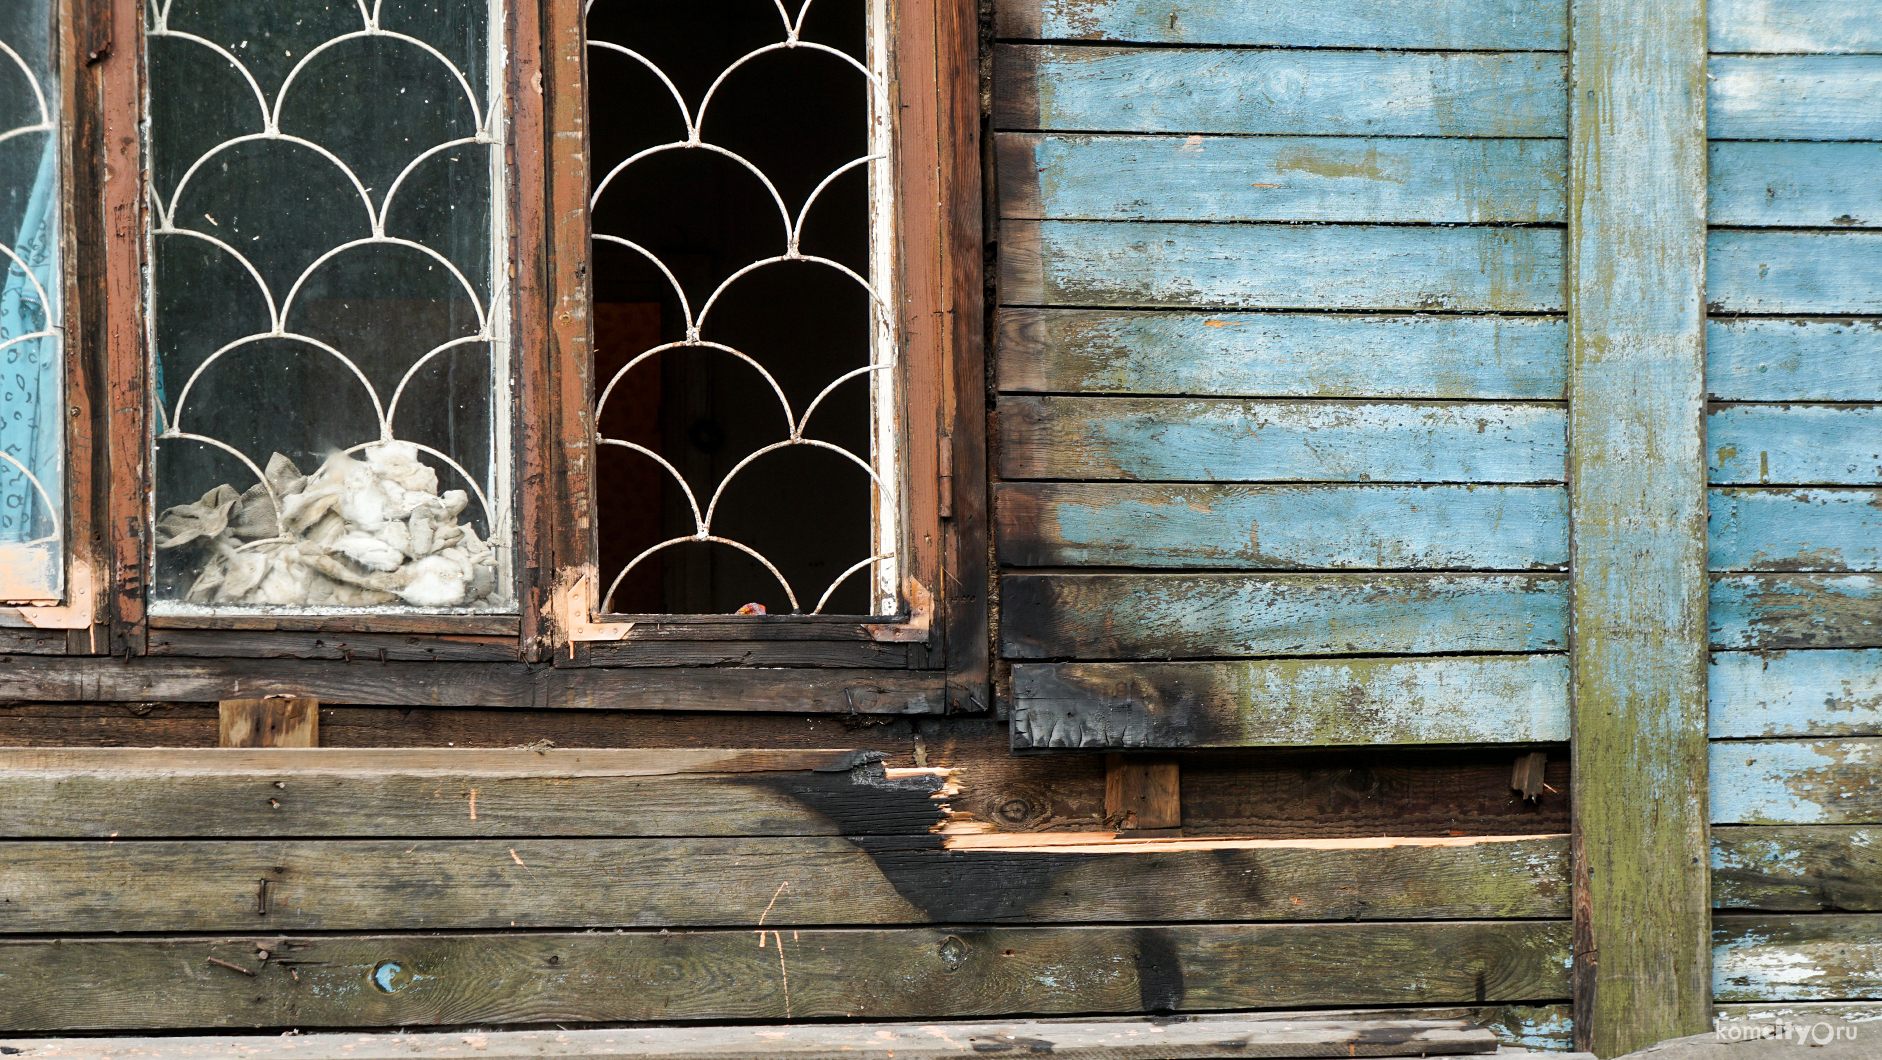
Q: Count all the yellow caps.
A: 0